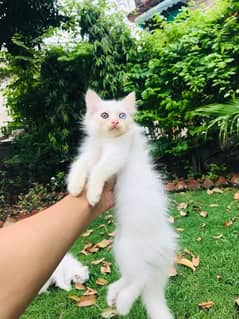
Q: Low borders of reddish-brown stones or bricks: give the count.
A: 1